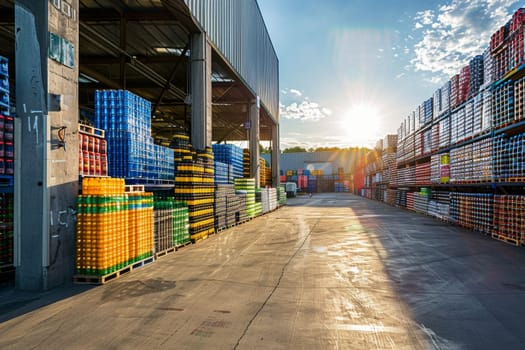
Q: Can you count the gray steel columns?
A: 4